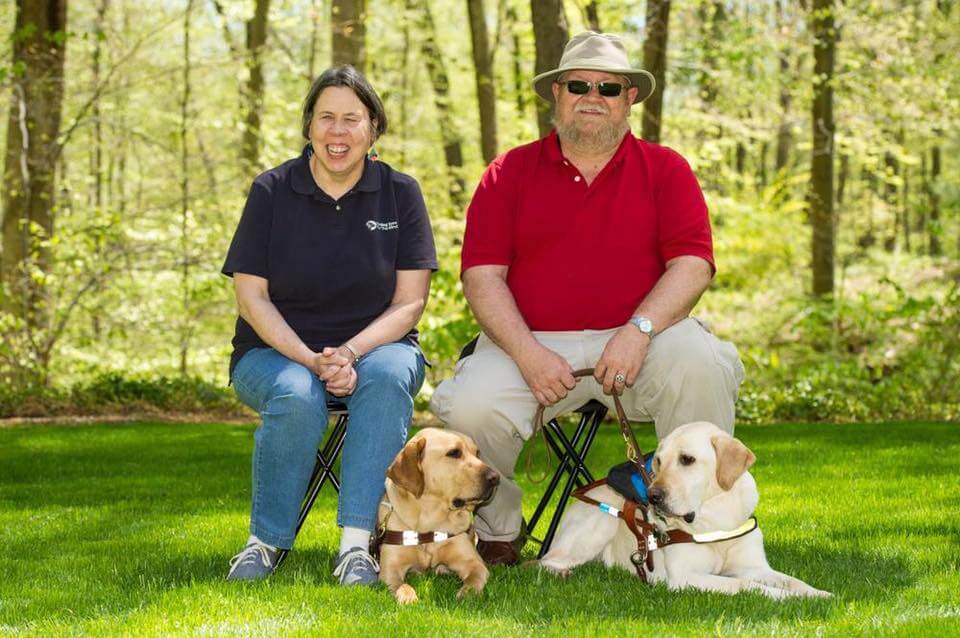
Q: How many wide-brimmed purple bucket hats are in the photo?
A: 0